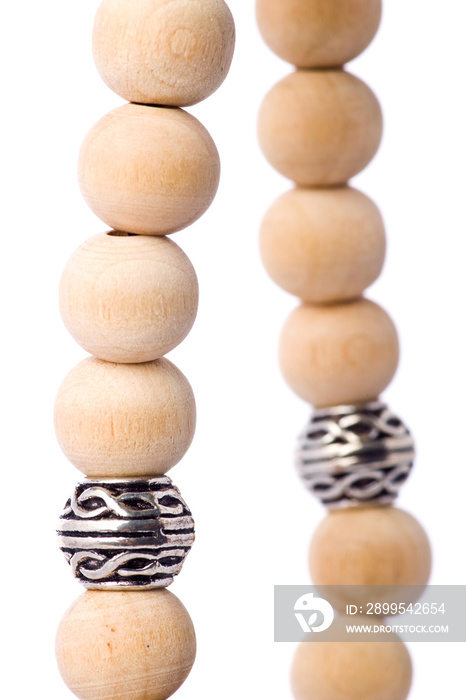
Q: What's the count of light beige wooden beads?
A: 11